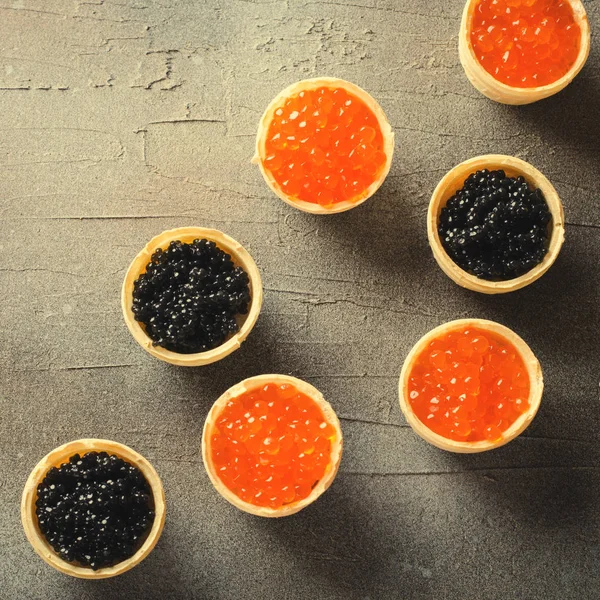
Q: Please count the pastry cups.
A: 7